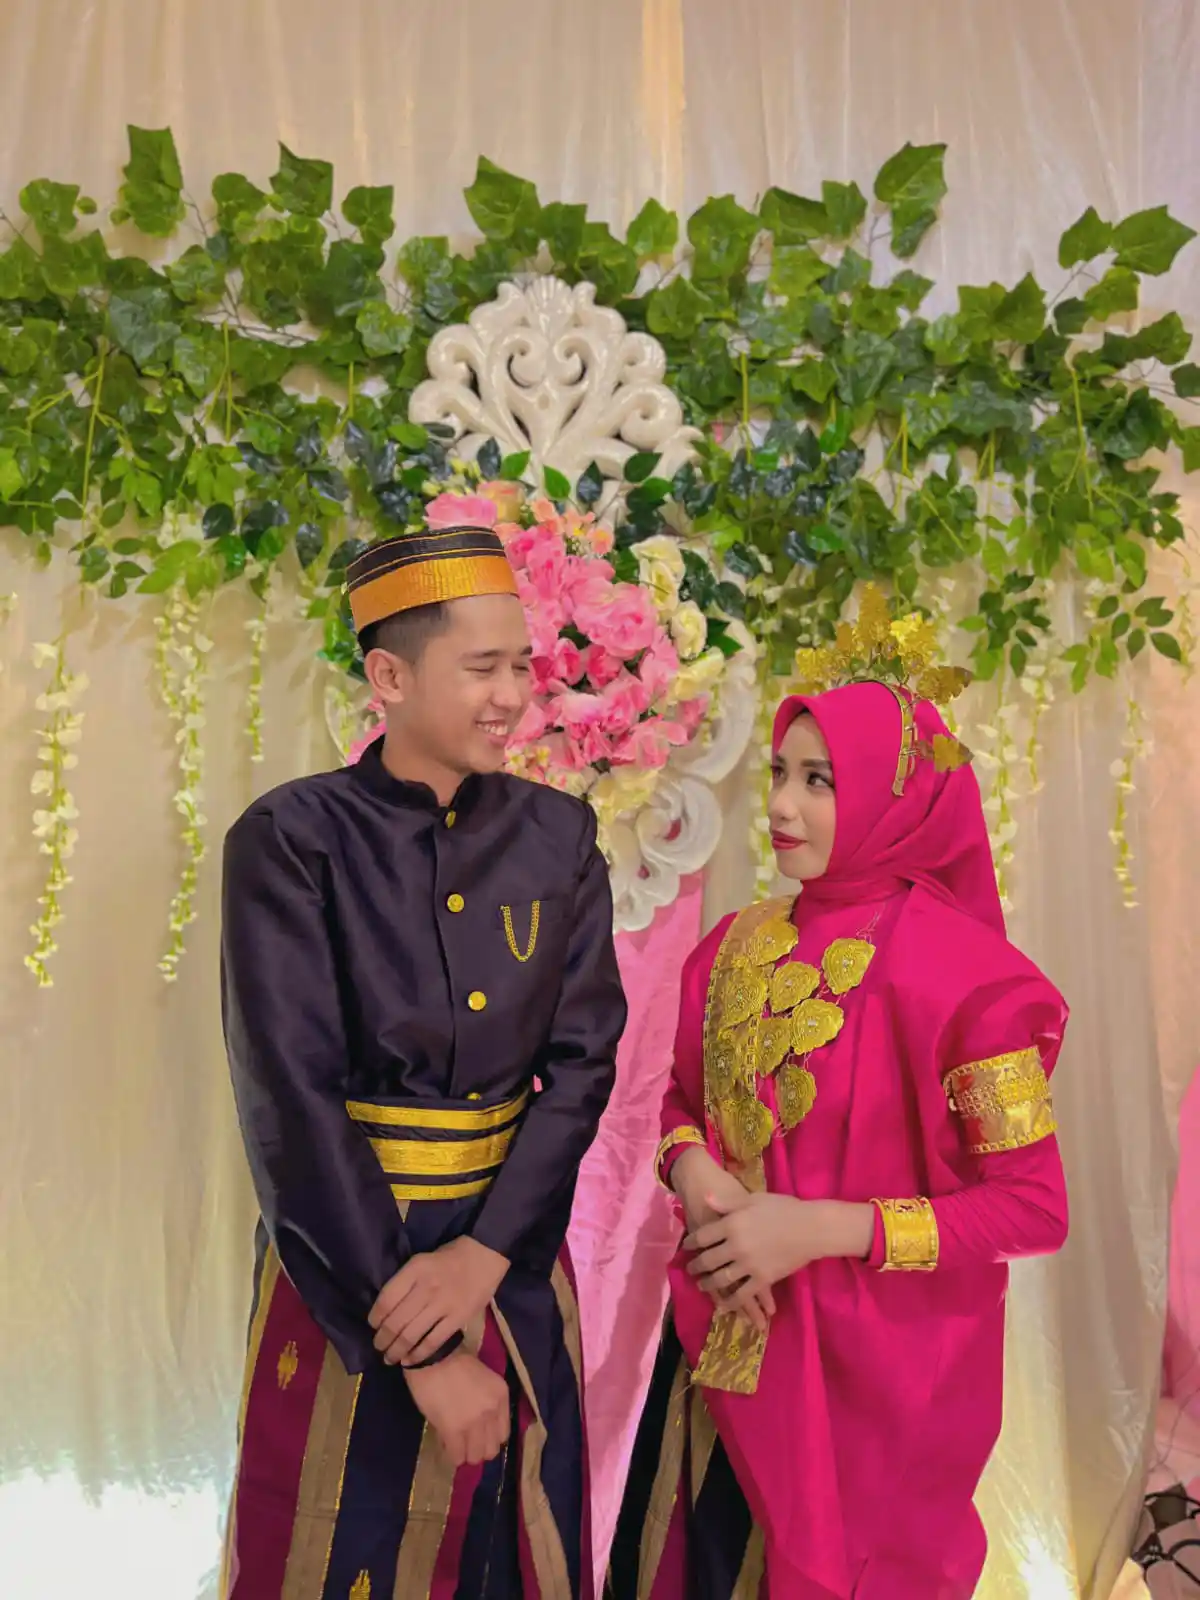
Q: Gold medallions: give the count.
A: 9